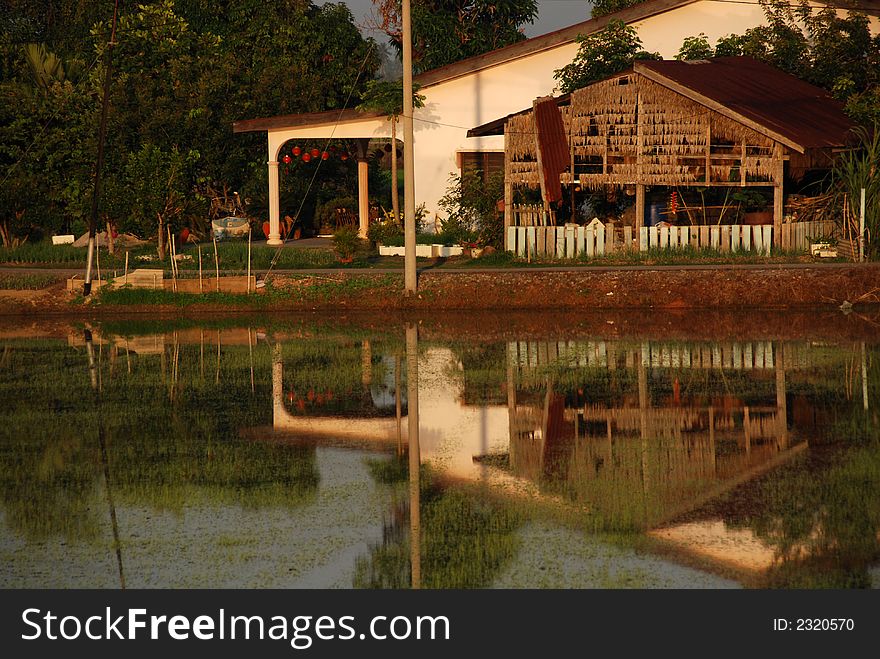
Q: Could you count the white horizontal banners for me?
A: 0